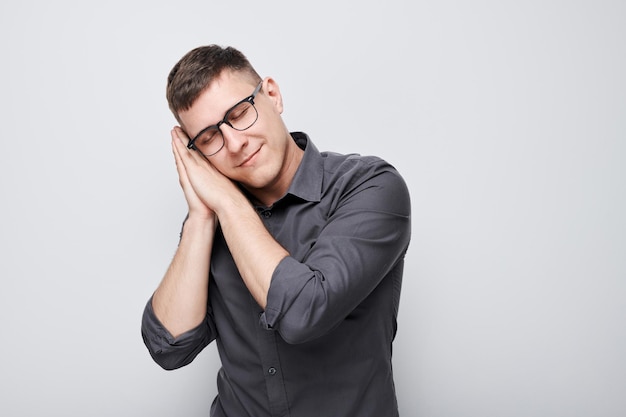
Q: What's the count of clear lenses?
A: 2